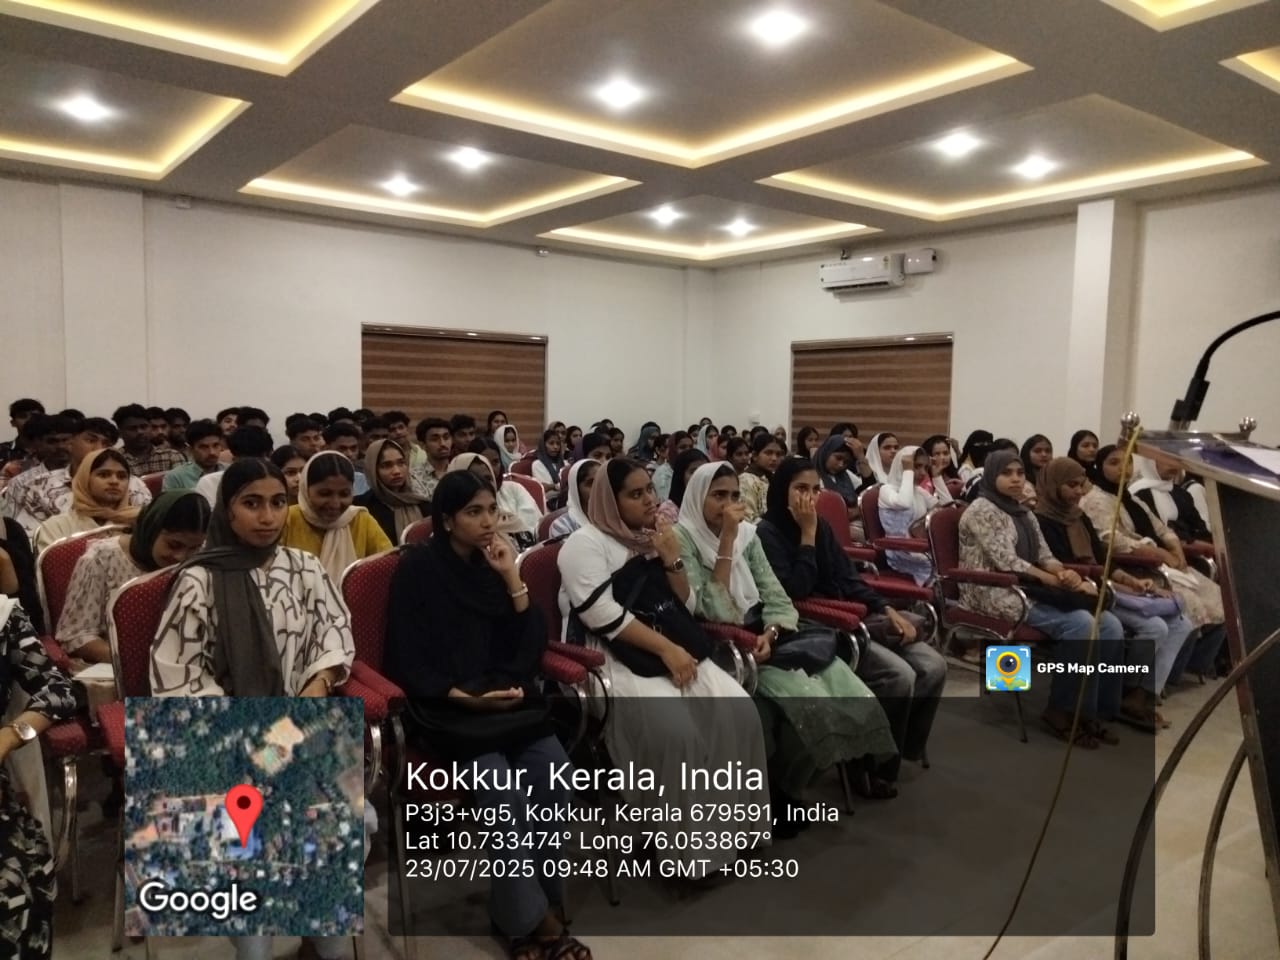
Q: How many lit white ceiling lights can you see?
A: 9